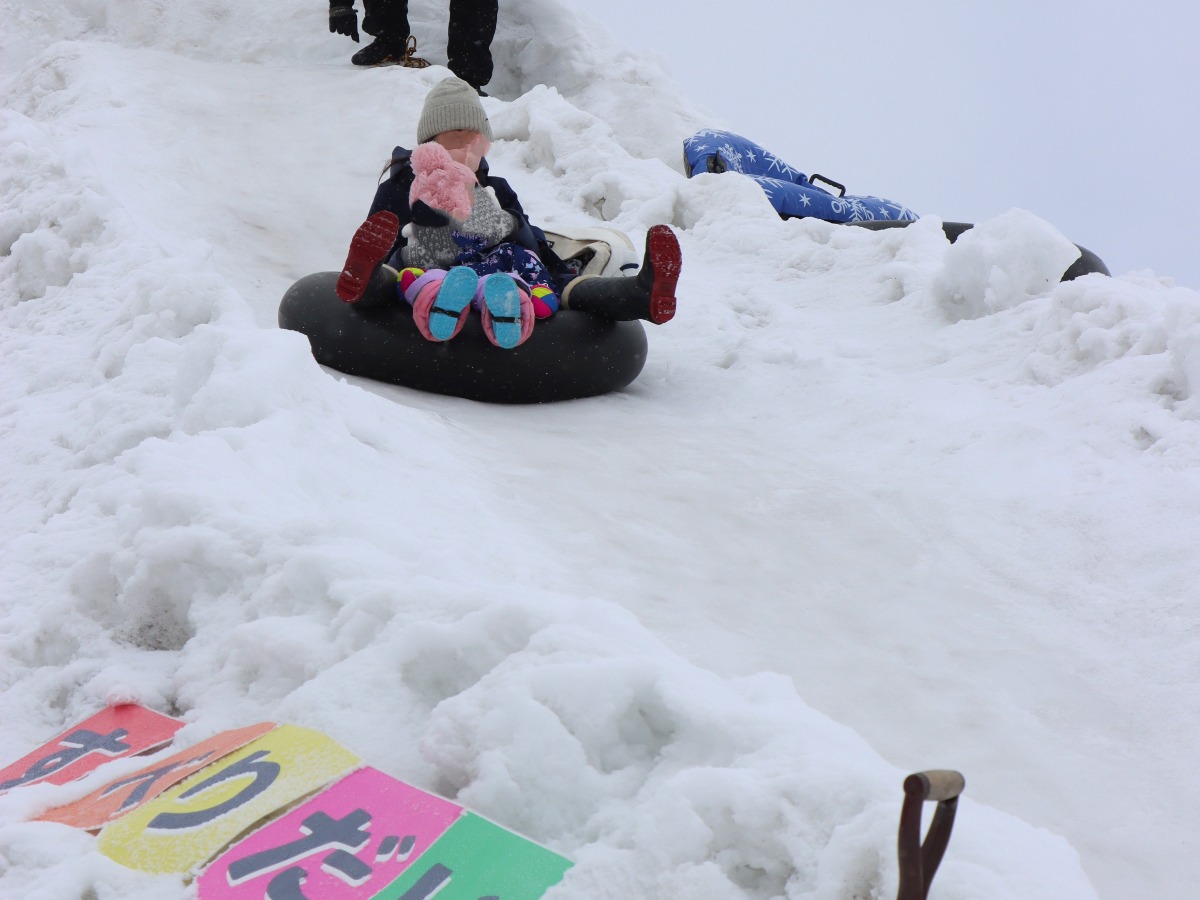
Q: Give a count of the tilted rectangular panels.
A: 5